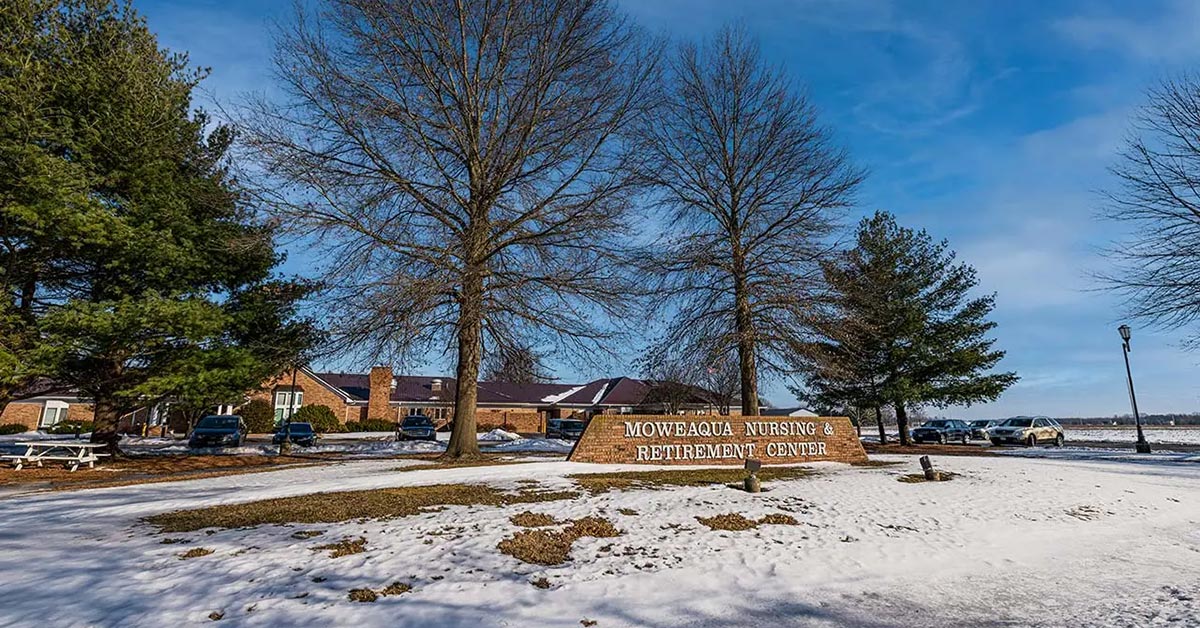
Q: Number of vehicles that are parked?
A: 7